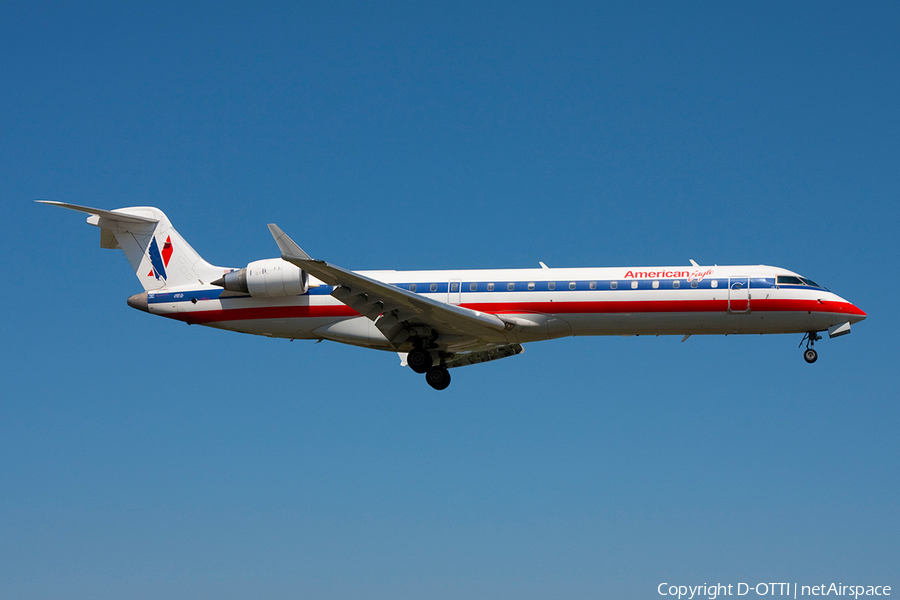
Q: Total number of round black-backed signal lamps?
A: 0